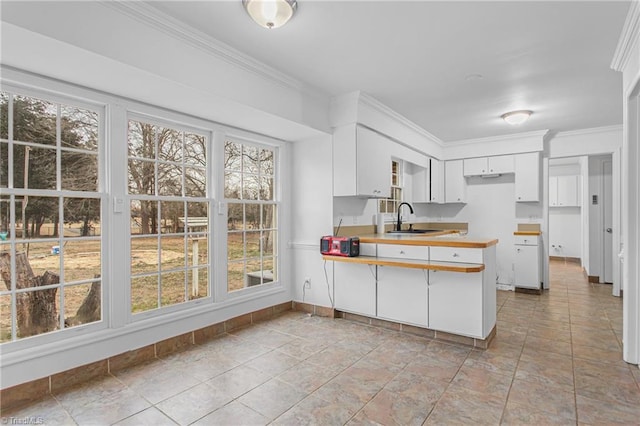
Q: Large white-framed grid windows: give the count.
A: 3